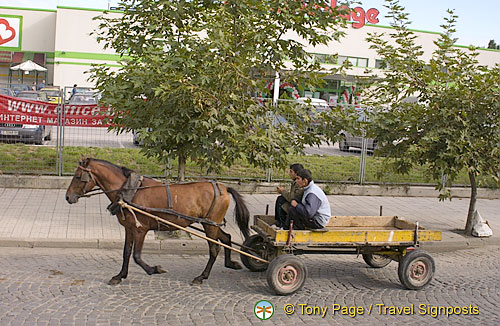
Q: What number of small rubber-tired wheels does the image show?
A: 4